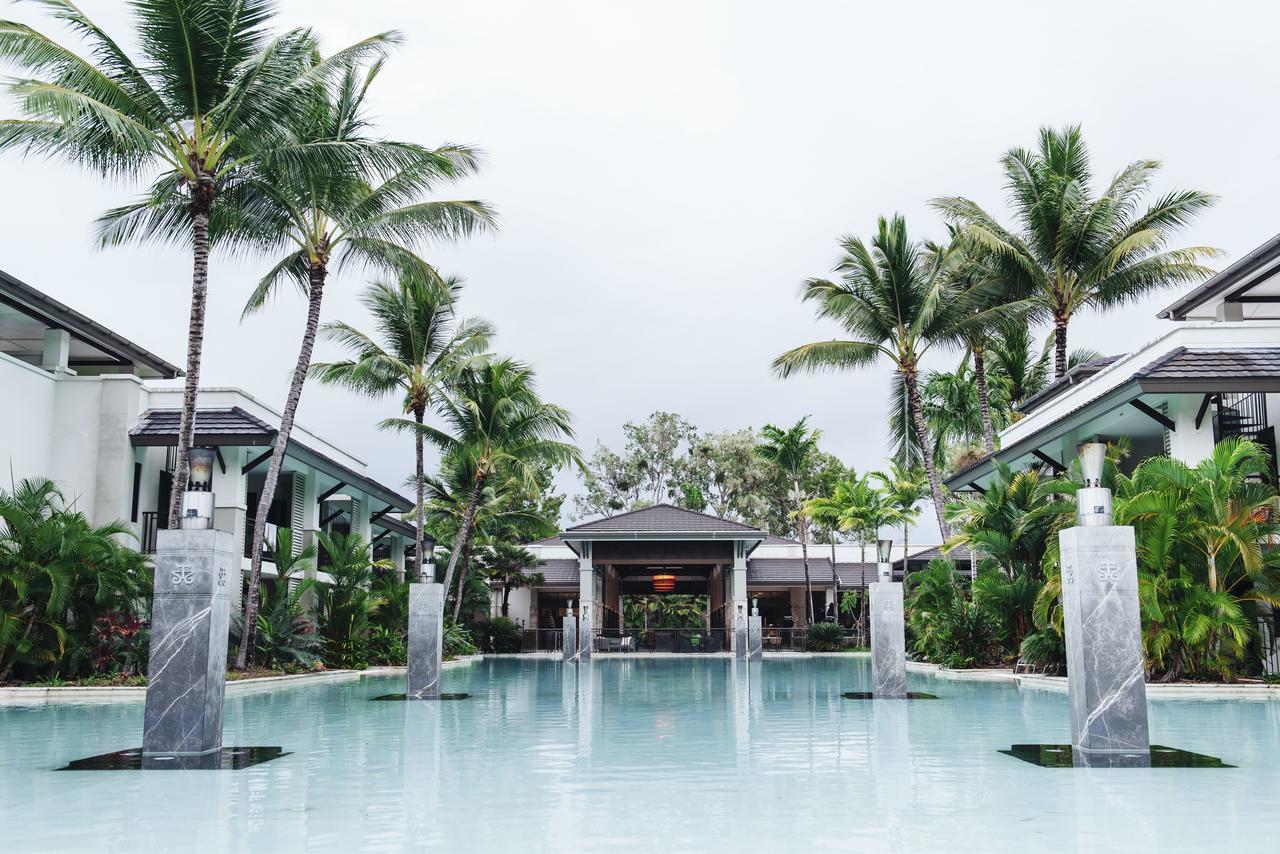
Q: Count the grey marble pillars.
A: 8